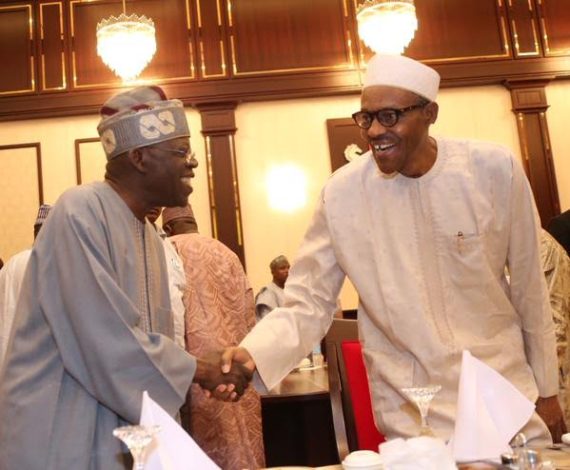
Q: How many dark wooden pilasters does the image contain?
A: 2